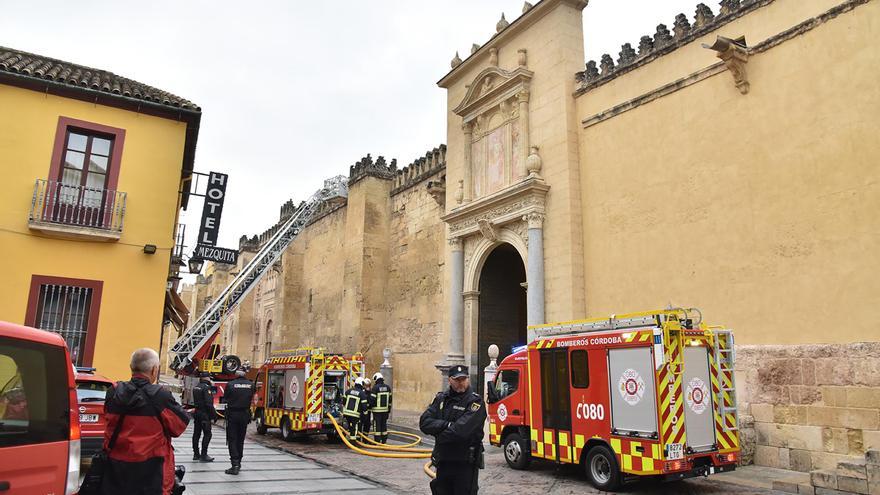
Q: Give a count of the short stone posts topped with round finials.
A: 2